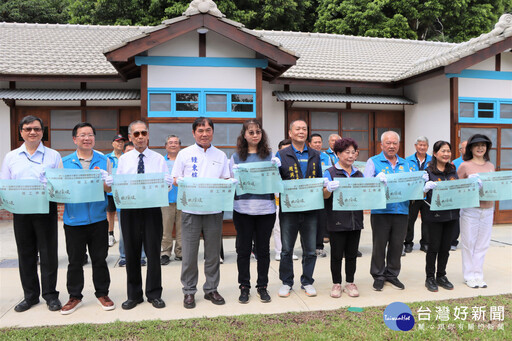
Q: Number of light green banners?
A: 10